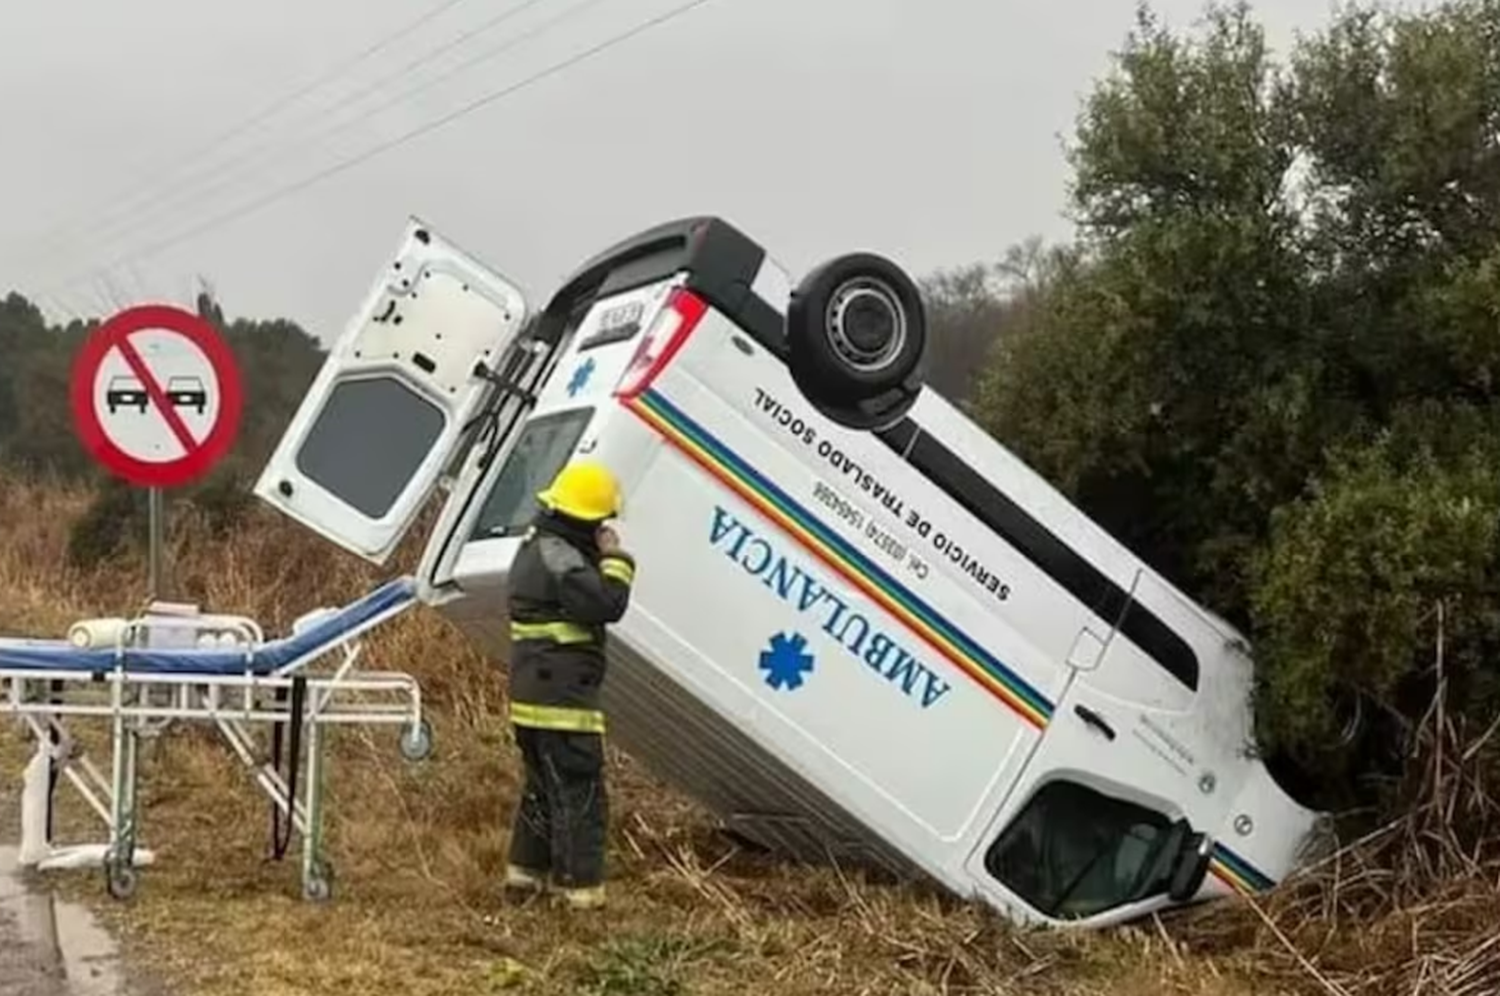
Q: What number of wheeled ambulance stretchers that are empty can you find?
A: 1